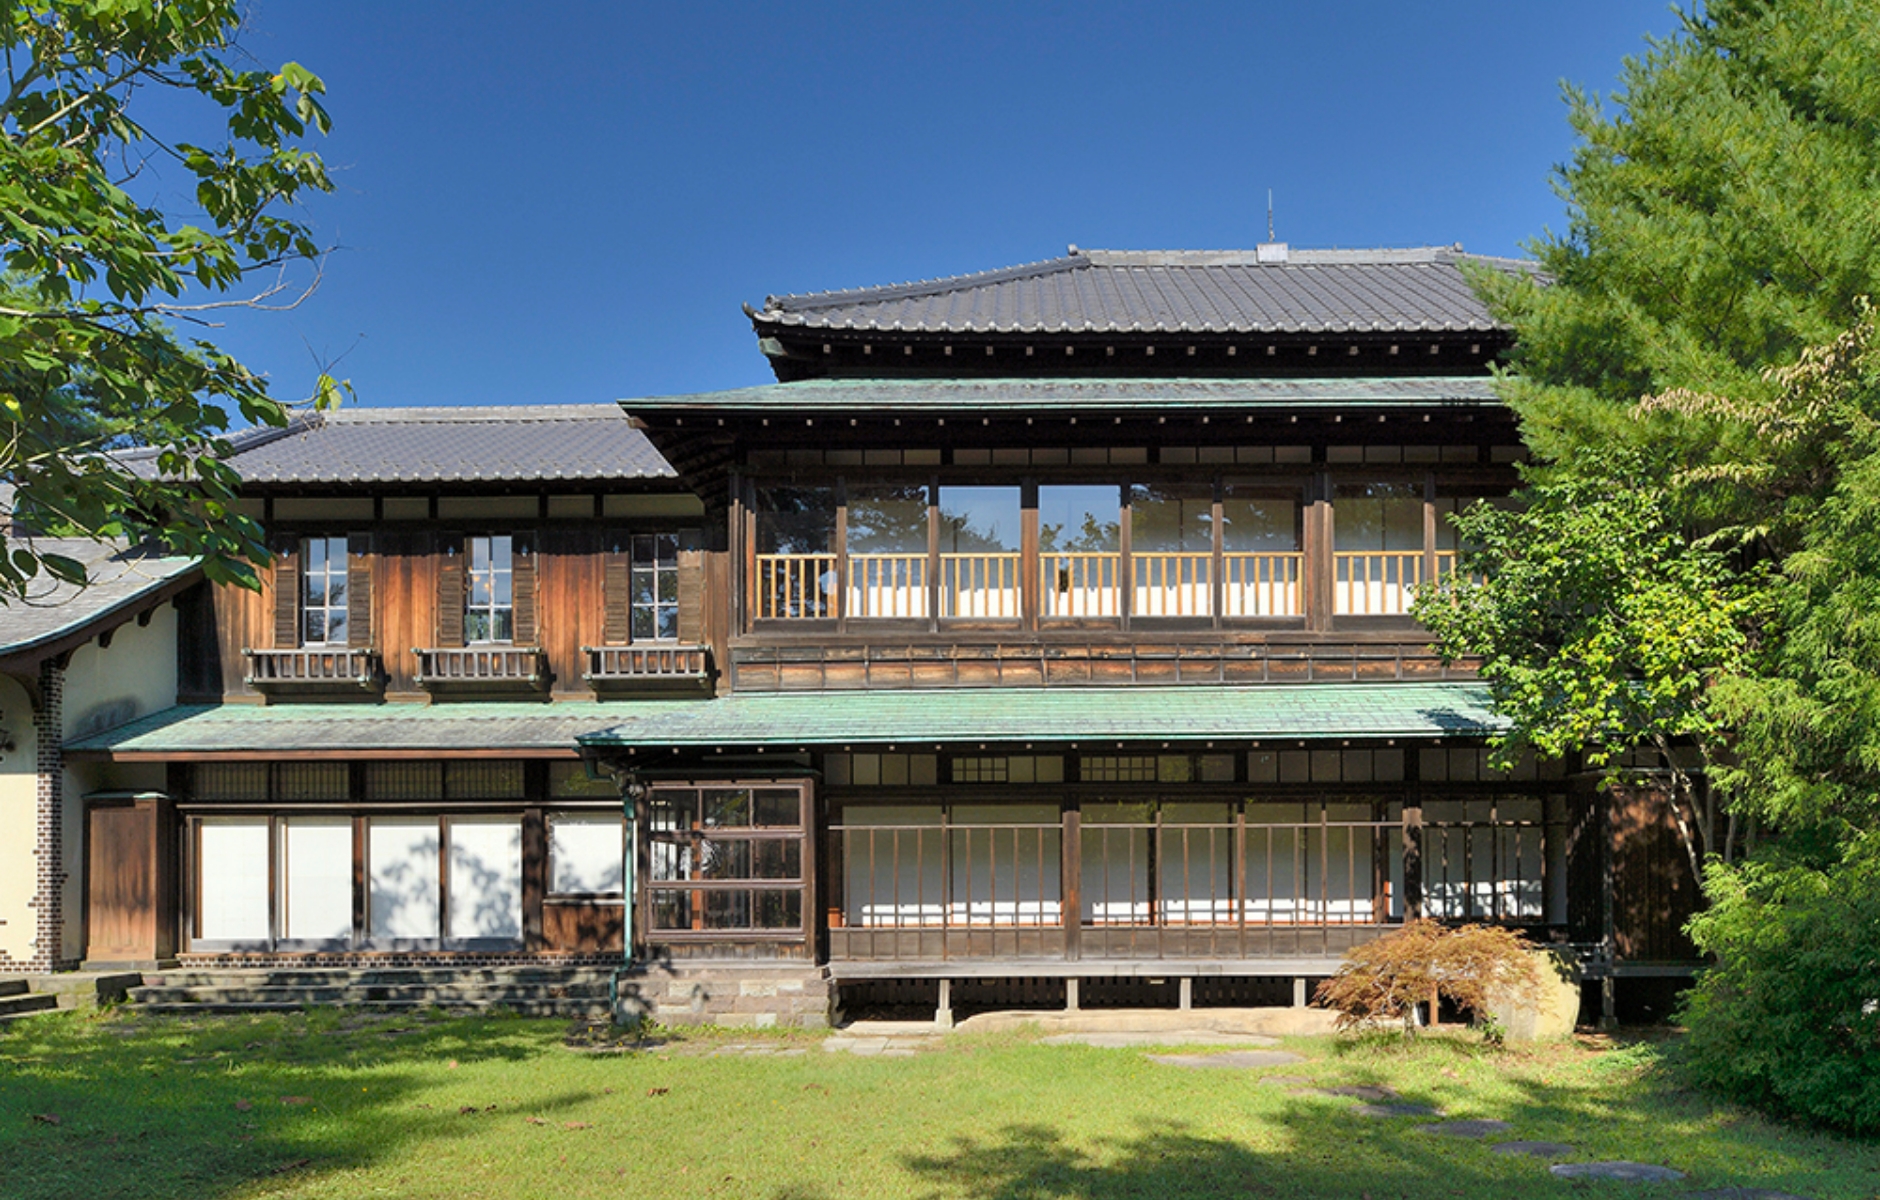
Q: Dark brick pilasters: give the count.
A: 1